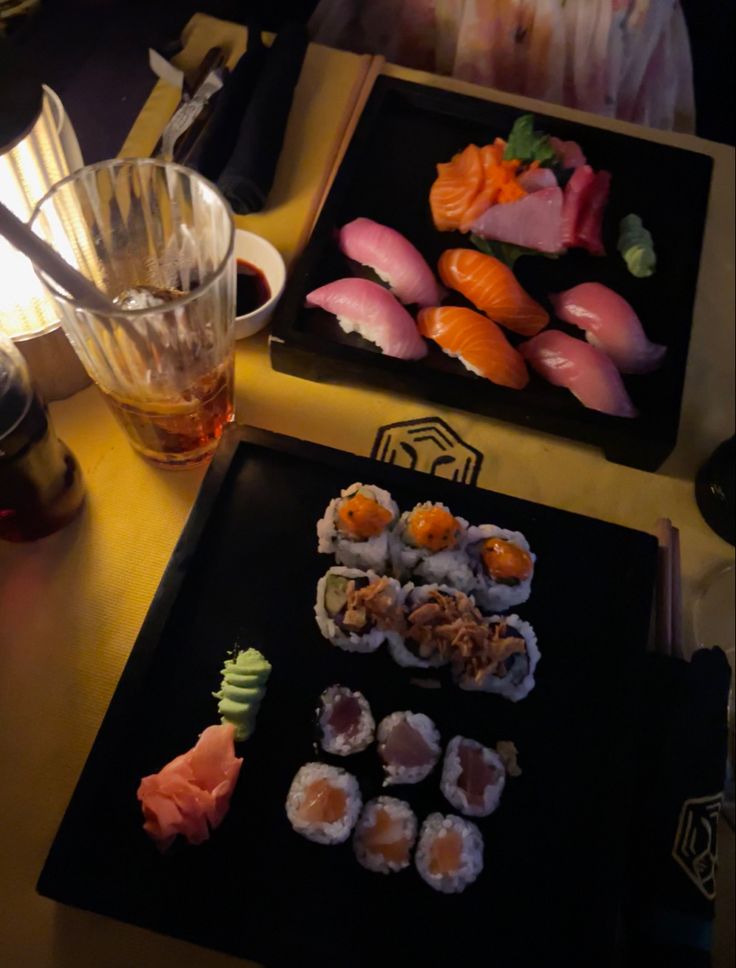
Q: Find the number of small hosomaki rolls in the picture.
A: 6